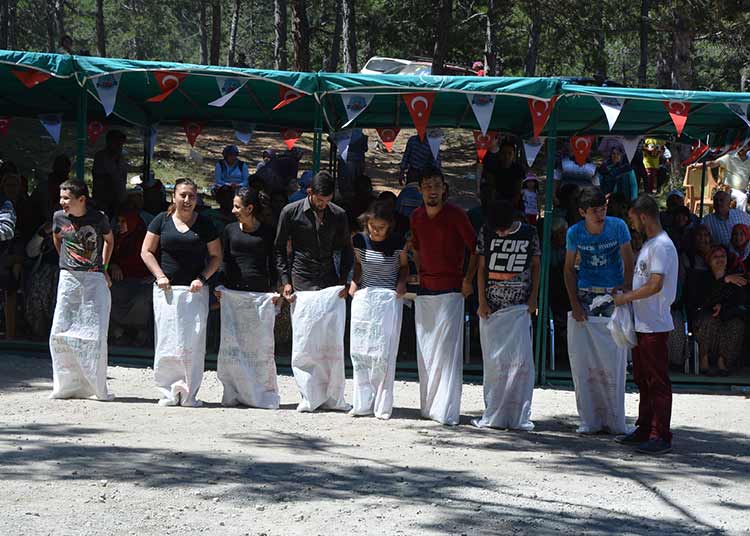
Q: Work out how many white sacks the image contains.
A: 8